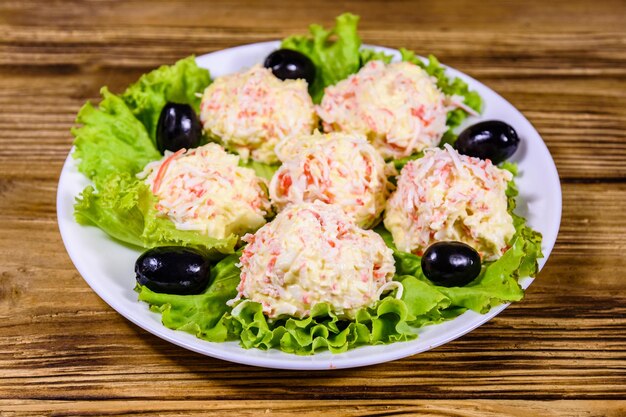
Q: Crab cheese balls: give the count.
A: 6